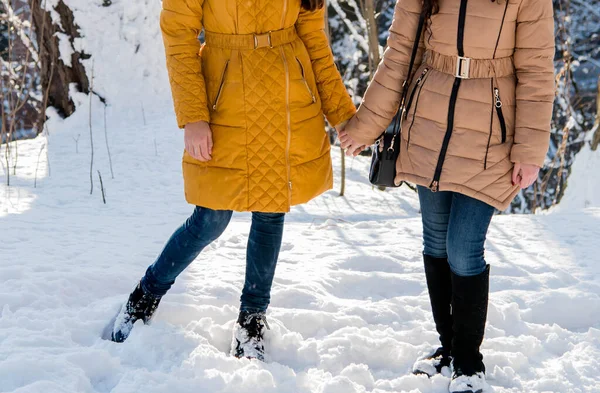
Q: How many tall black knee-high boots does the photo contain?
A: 2